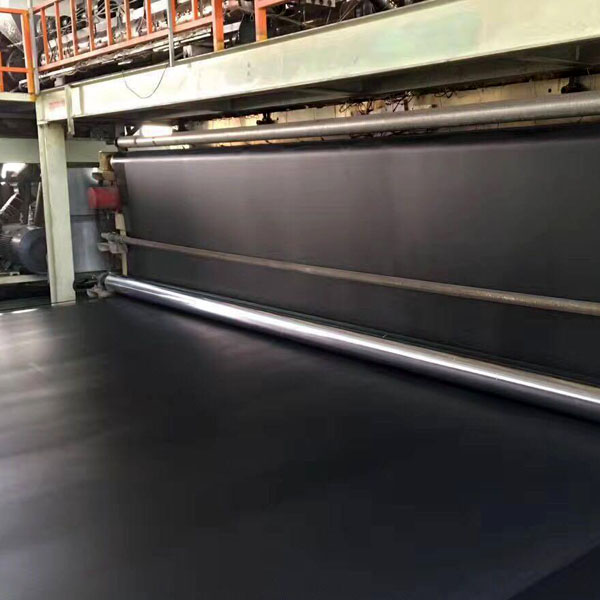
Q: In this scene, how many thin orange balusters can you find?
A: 9